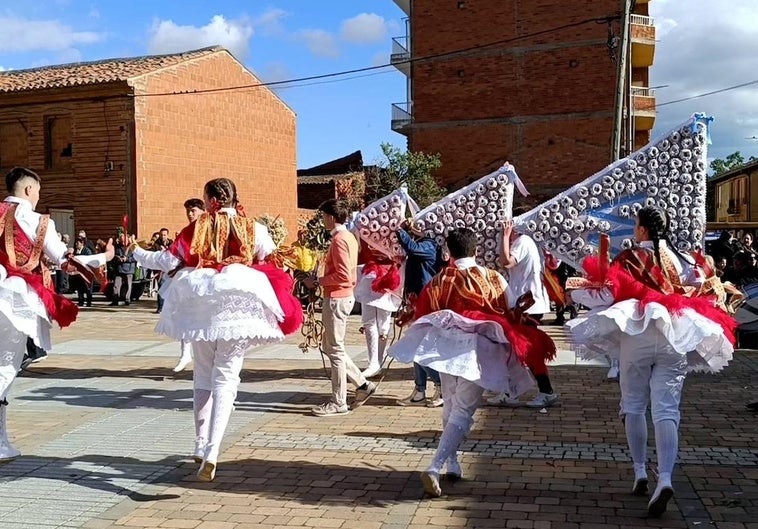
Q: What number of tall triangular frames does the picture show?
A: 3